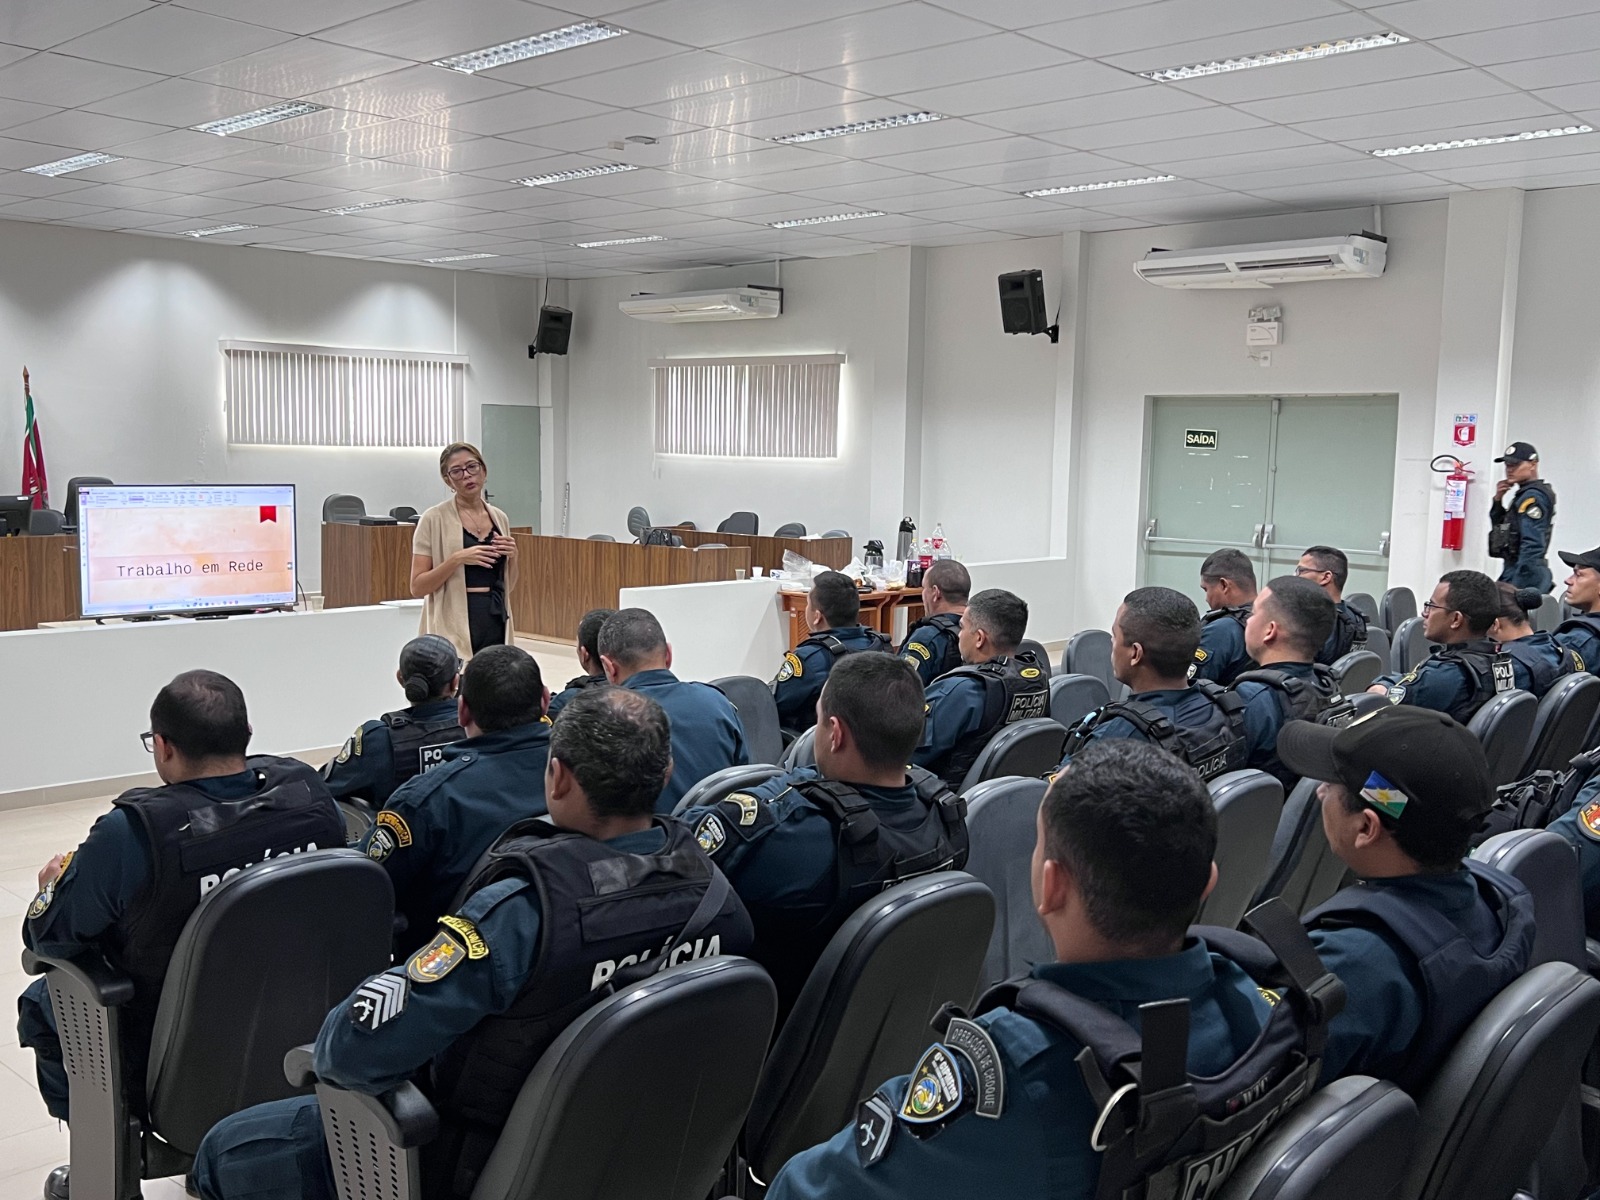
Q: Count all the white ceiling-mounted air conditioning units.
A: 2